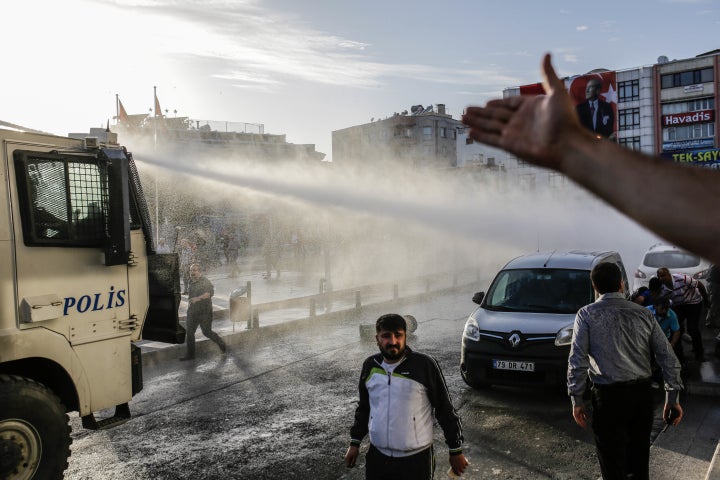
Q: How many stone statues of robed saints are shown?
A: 0